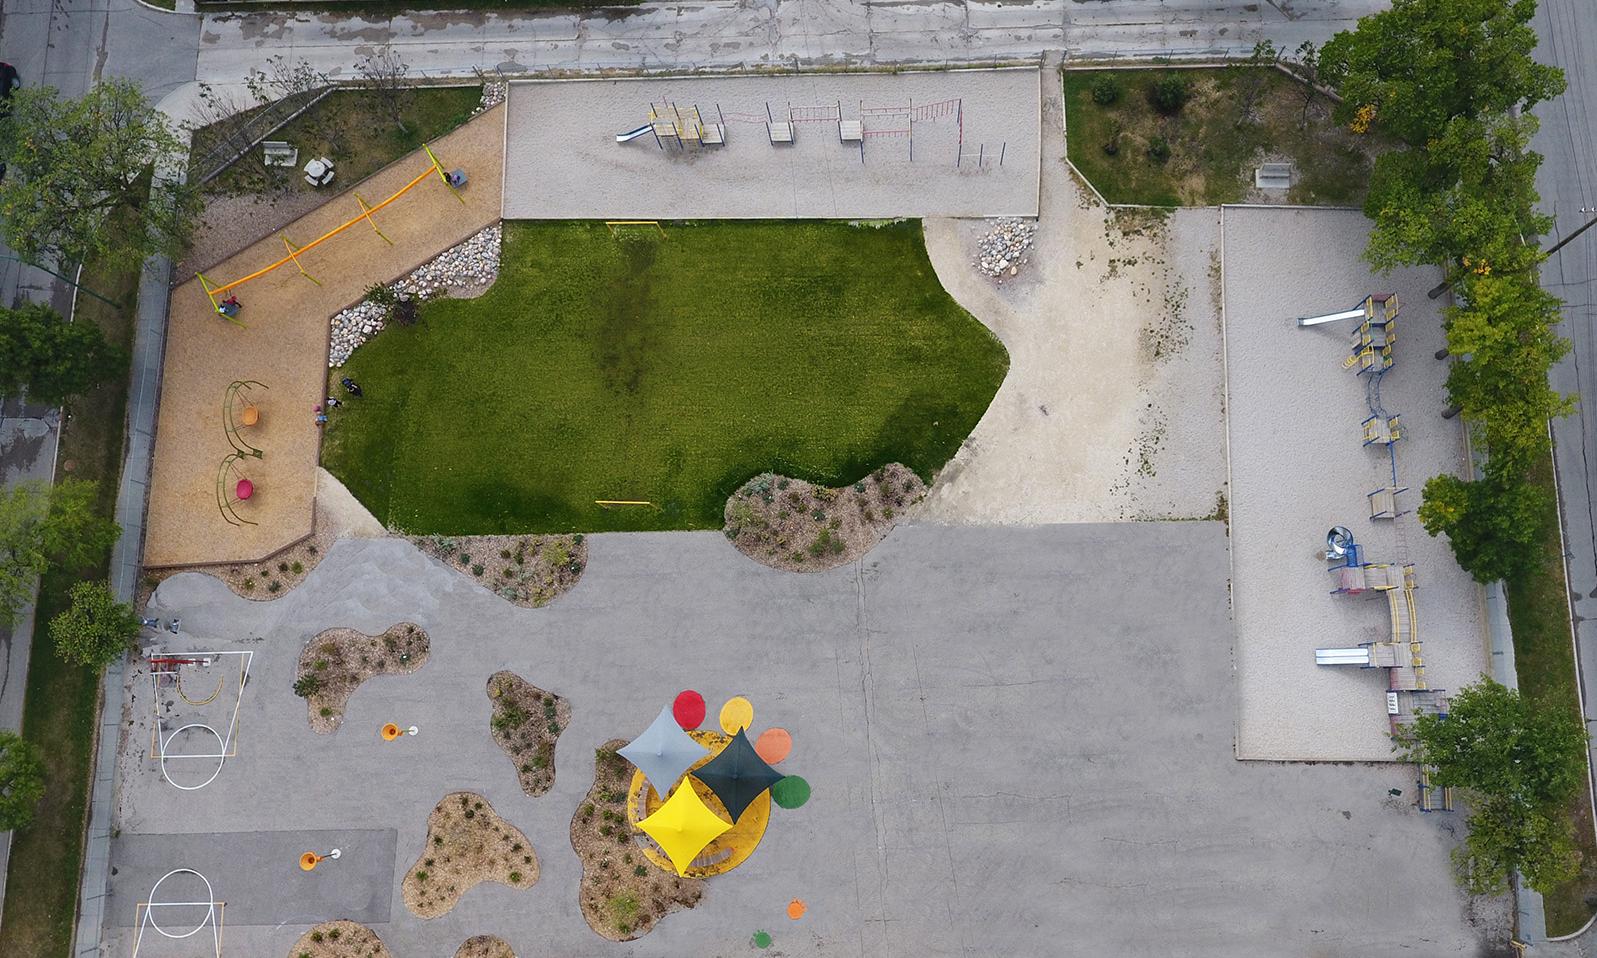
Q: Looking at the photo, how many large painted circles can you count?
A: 4